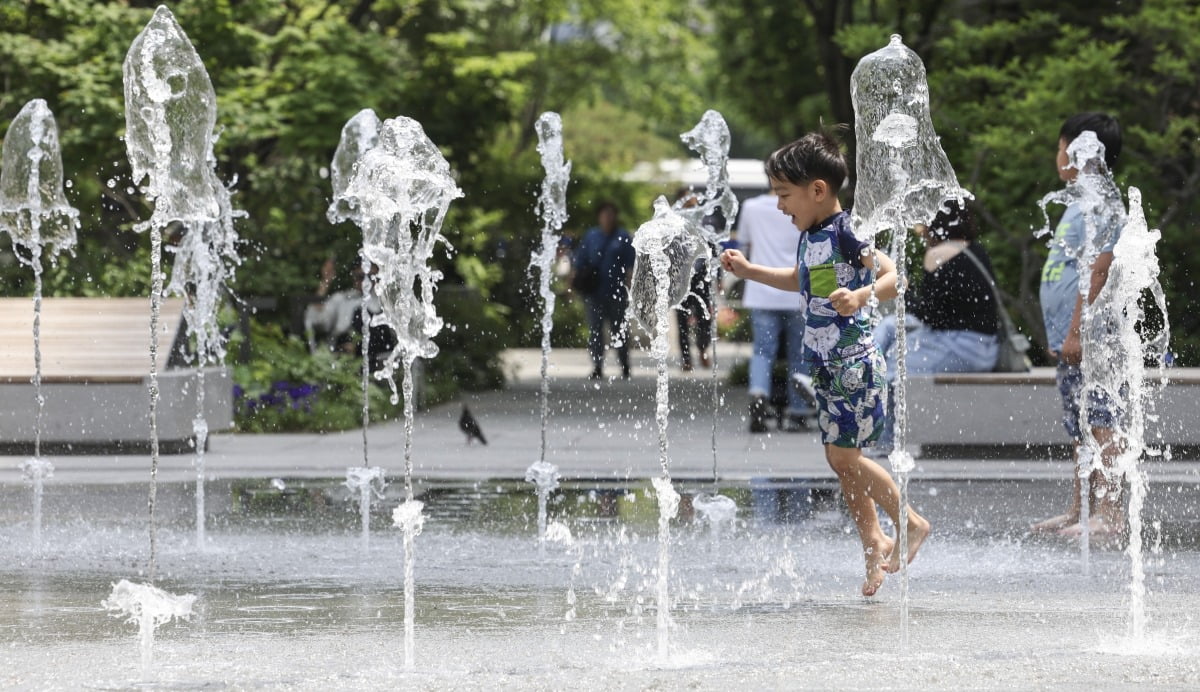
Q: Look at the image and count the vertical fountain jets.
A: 11